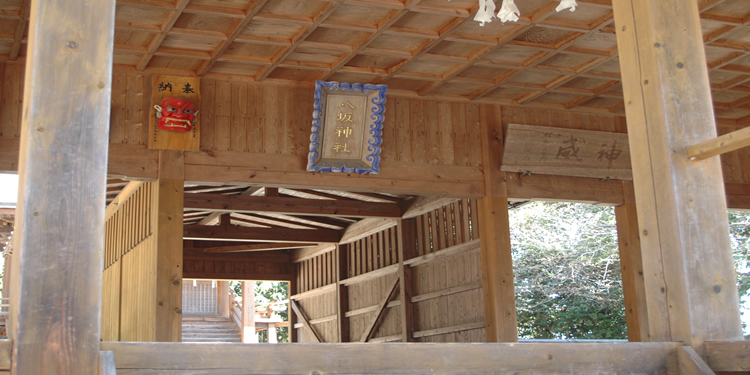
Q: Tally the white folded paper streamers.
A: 3